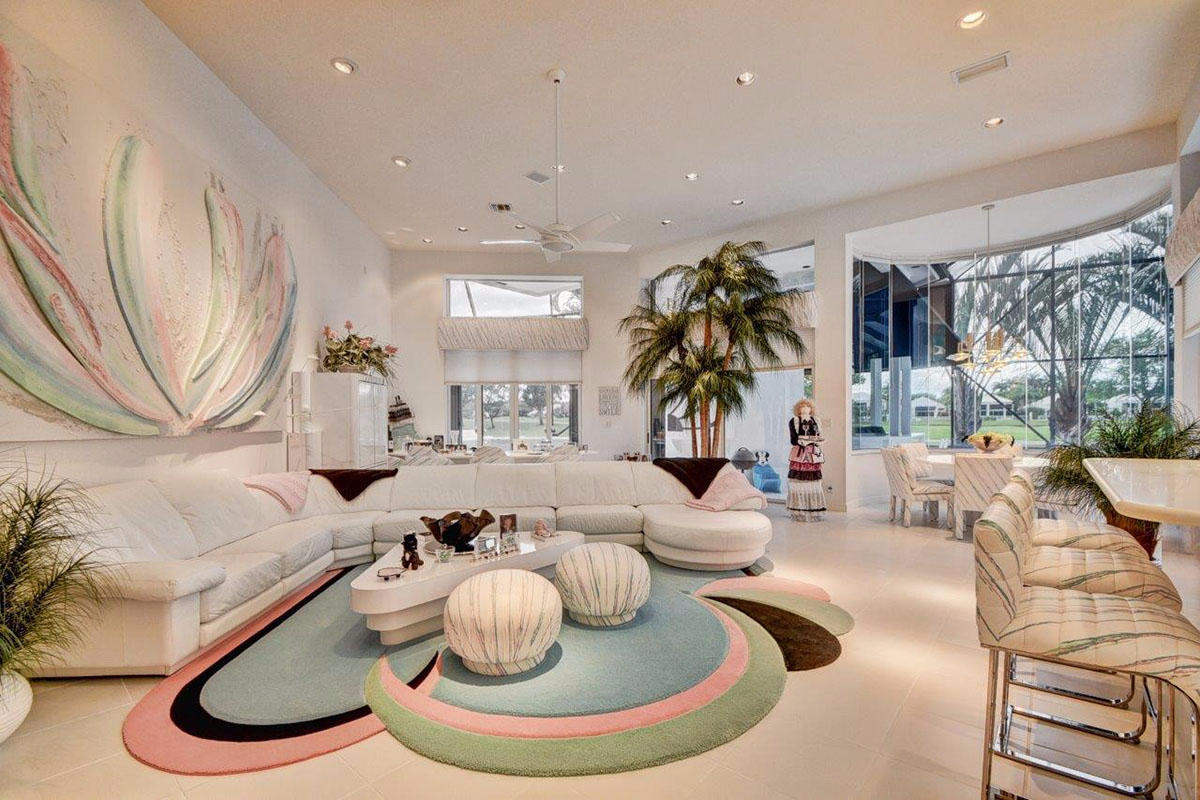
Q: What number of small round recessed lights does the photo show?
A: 12